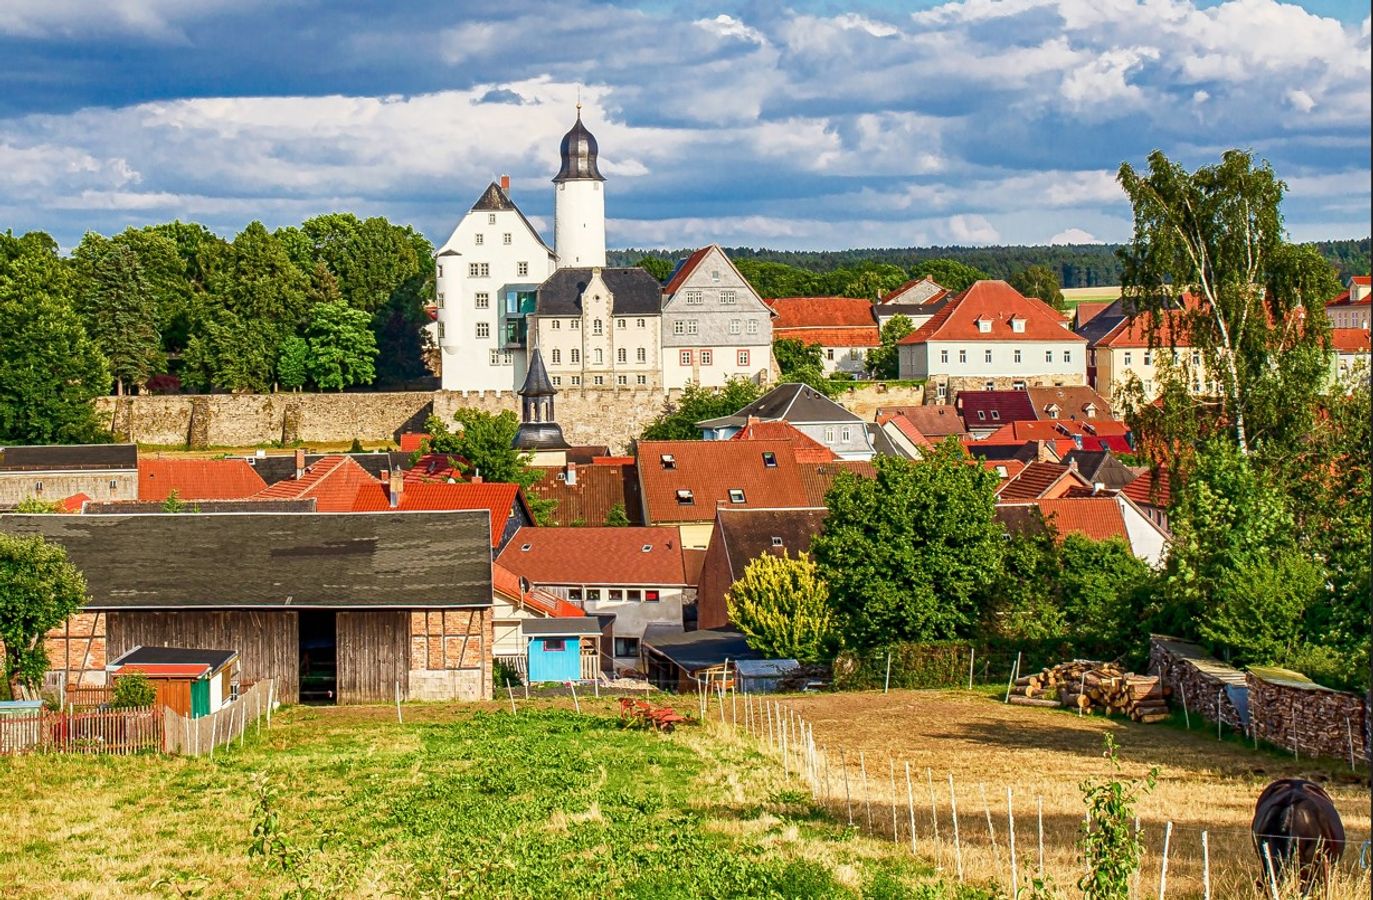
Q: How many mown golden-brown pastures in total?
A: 1